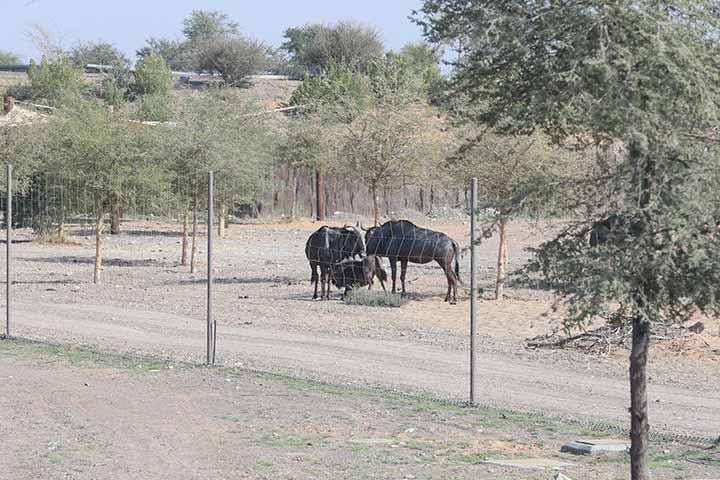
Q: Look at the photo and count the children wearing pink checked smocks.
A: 0